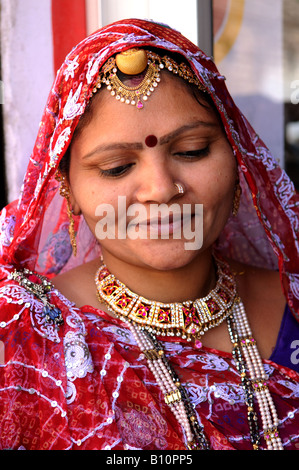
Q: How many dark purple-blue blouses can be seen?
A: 1